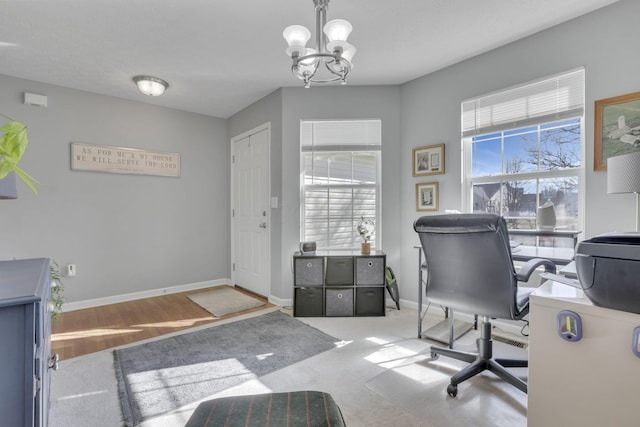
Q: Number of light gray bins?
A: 3